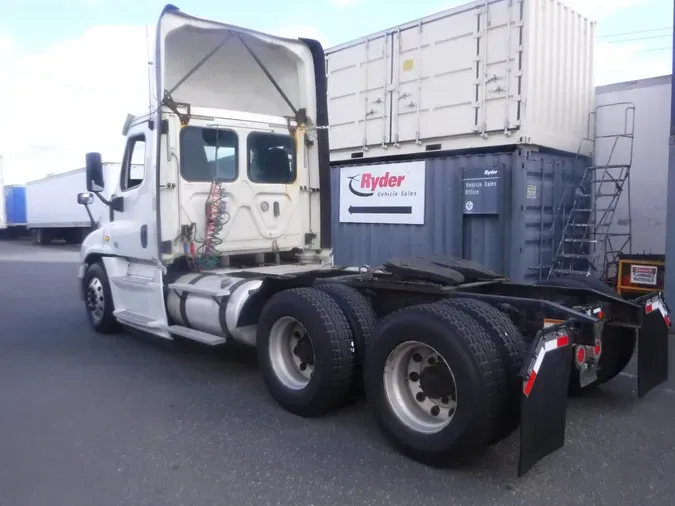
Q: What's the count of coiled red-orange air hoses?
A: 1